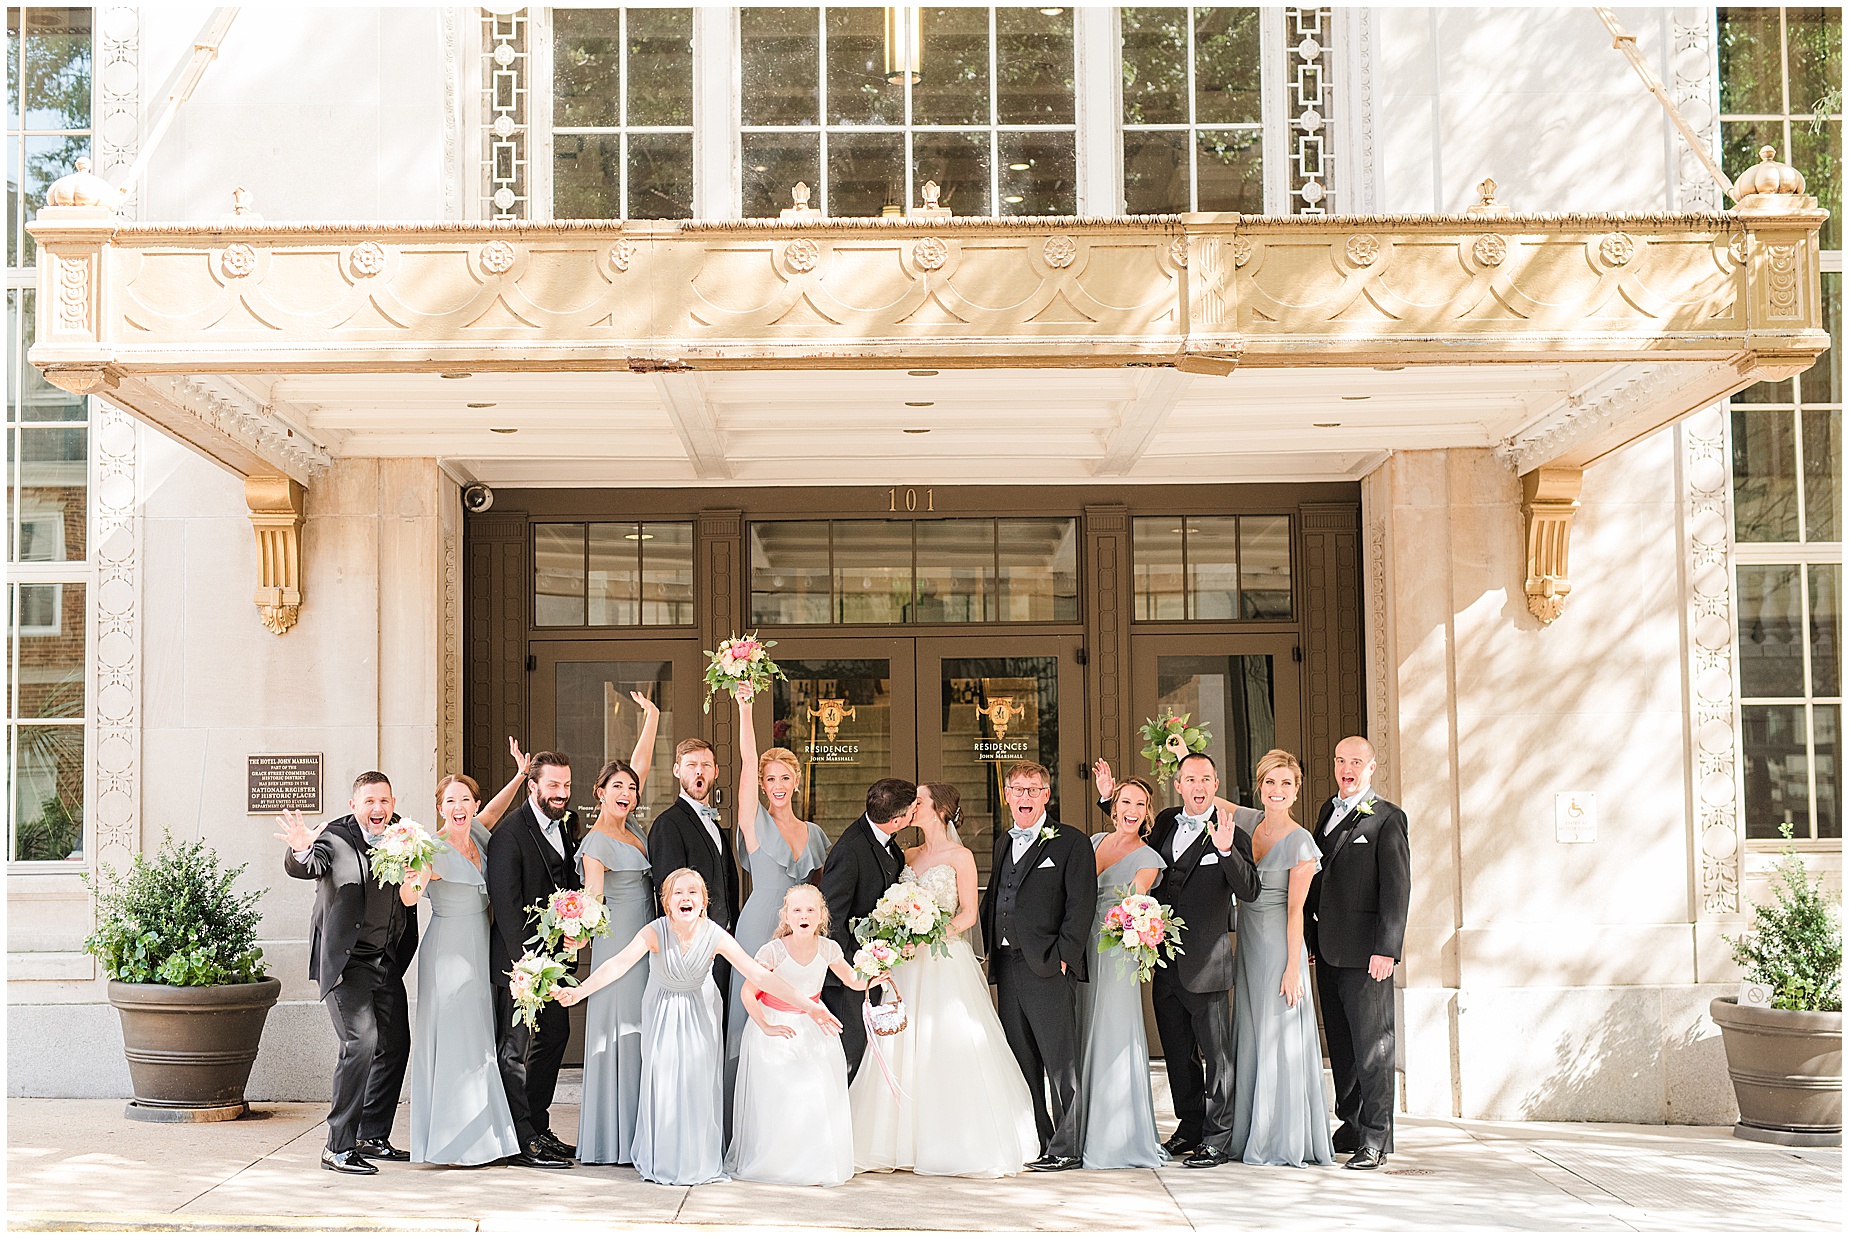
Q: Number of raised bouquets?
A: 2